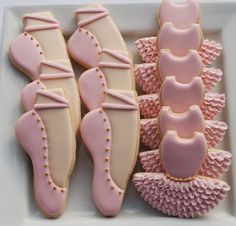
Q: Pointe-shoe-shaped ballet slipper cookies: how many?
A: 6